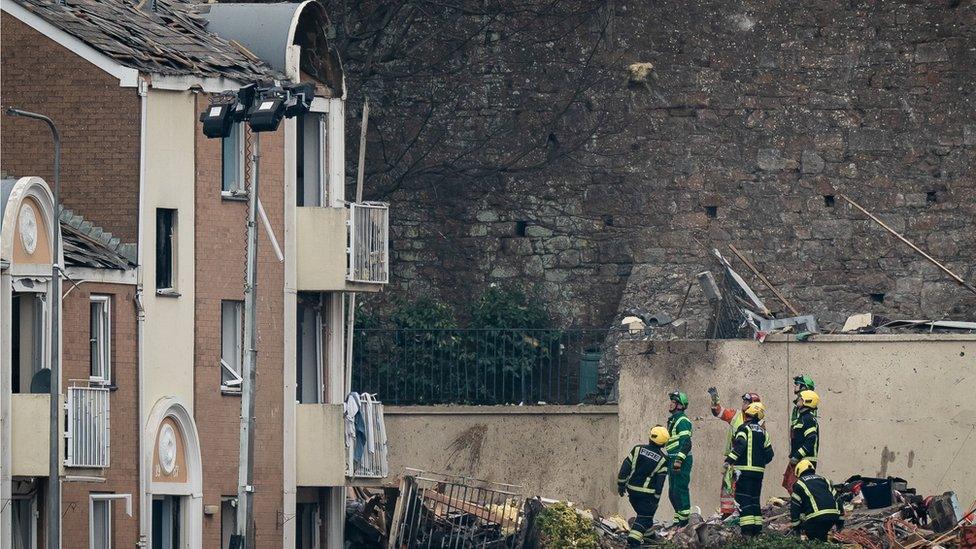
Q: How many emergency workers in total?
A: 7